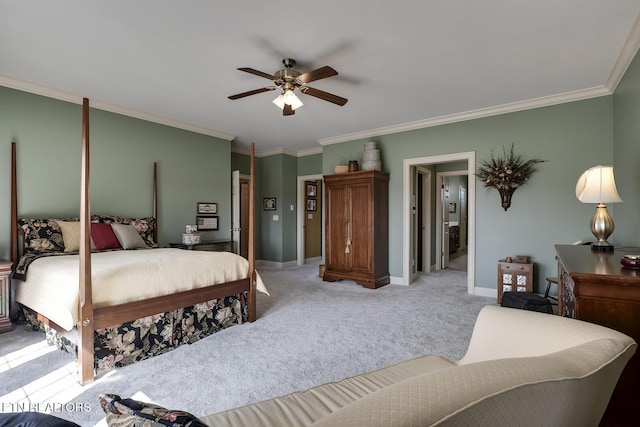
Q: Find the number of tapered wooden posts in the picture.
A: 4